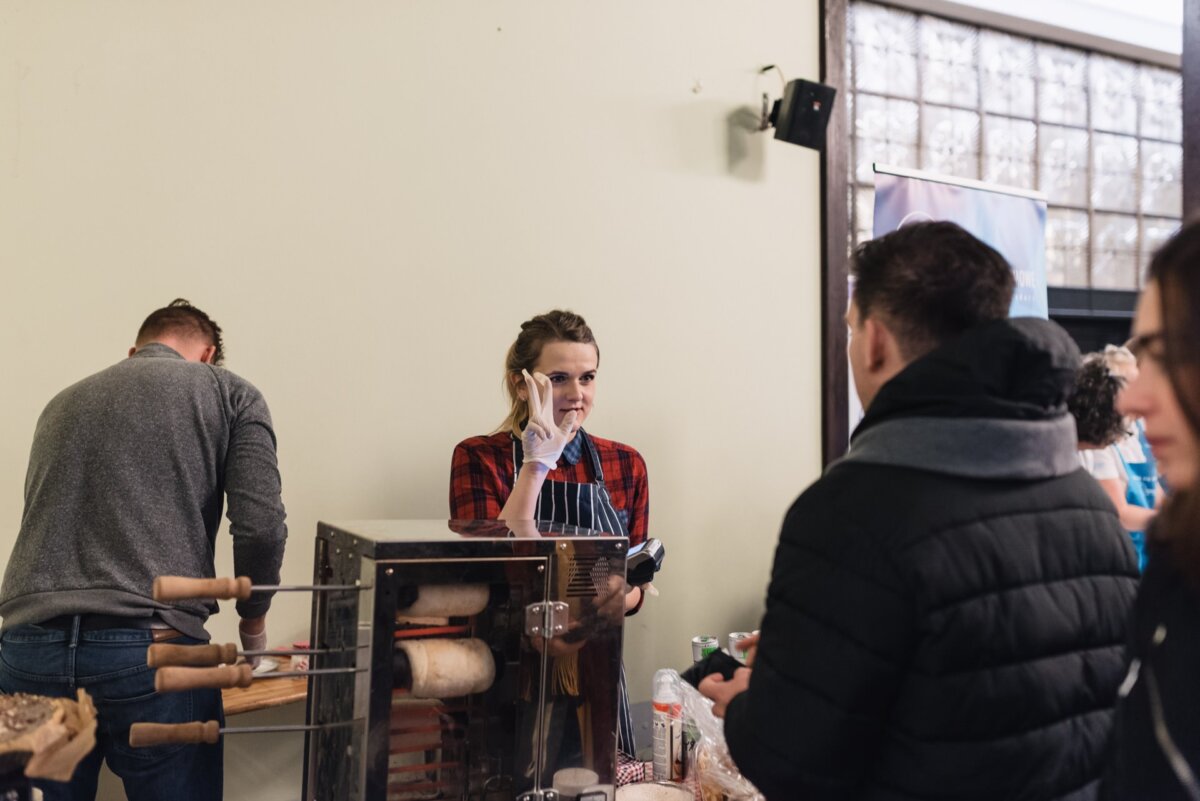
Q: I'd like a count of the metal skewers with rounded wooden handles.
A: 4